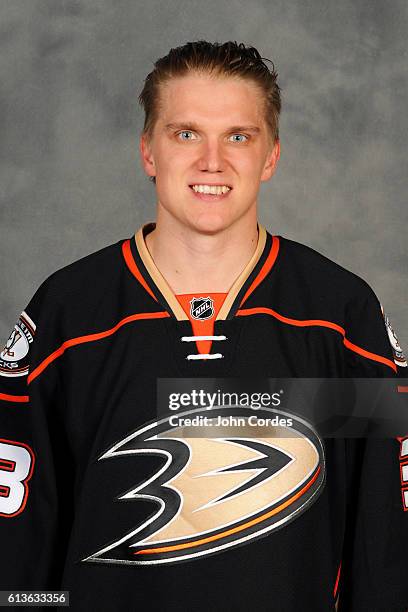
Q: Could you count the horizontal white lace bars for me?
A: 2